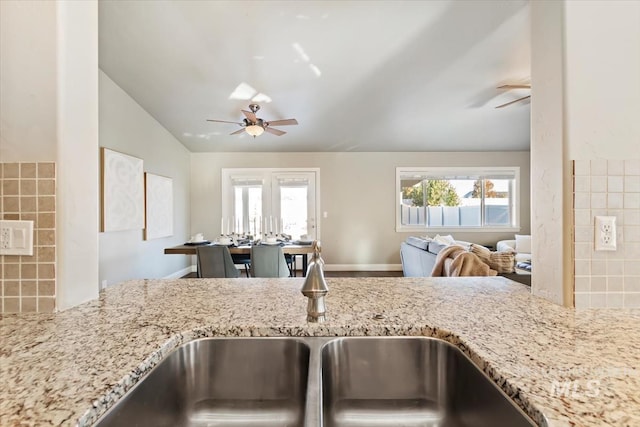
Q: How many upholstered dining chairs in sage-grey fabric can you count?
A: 2